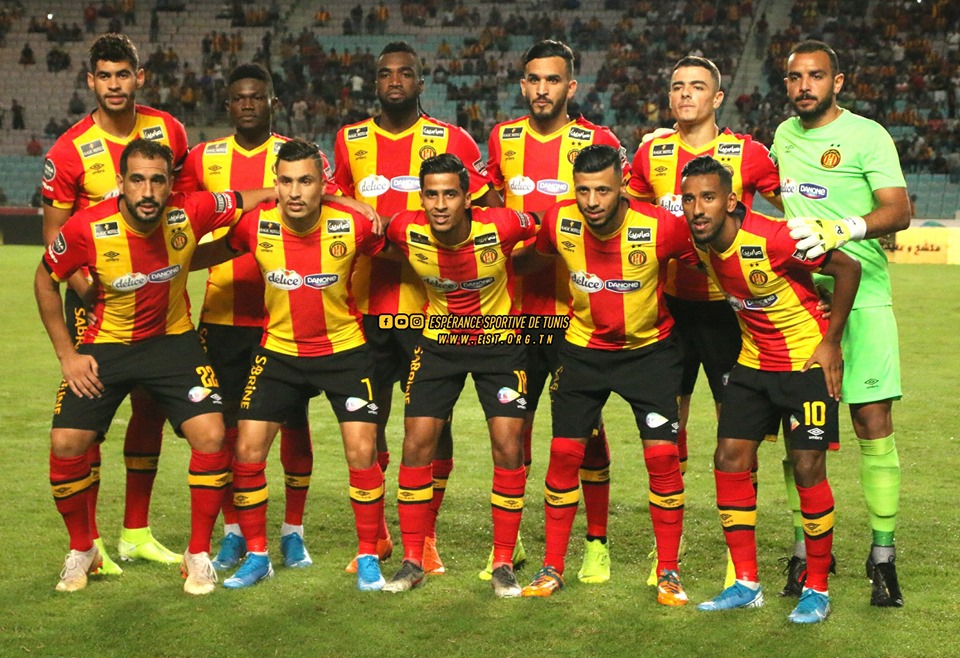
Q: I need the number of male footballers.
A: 11